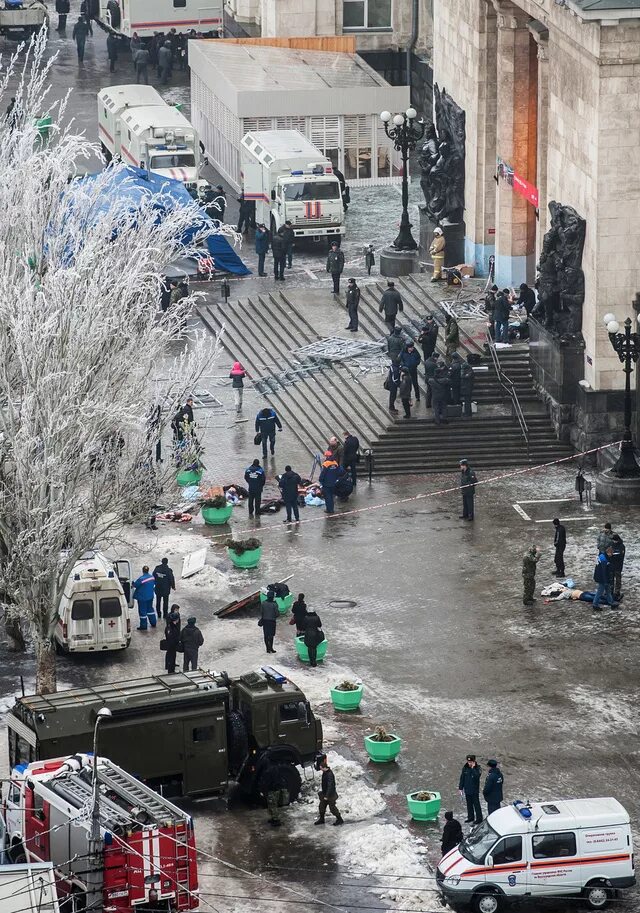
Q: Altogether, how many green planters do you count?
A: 8